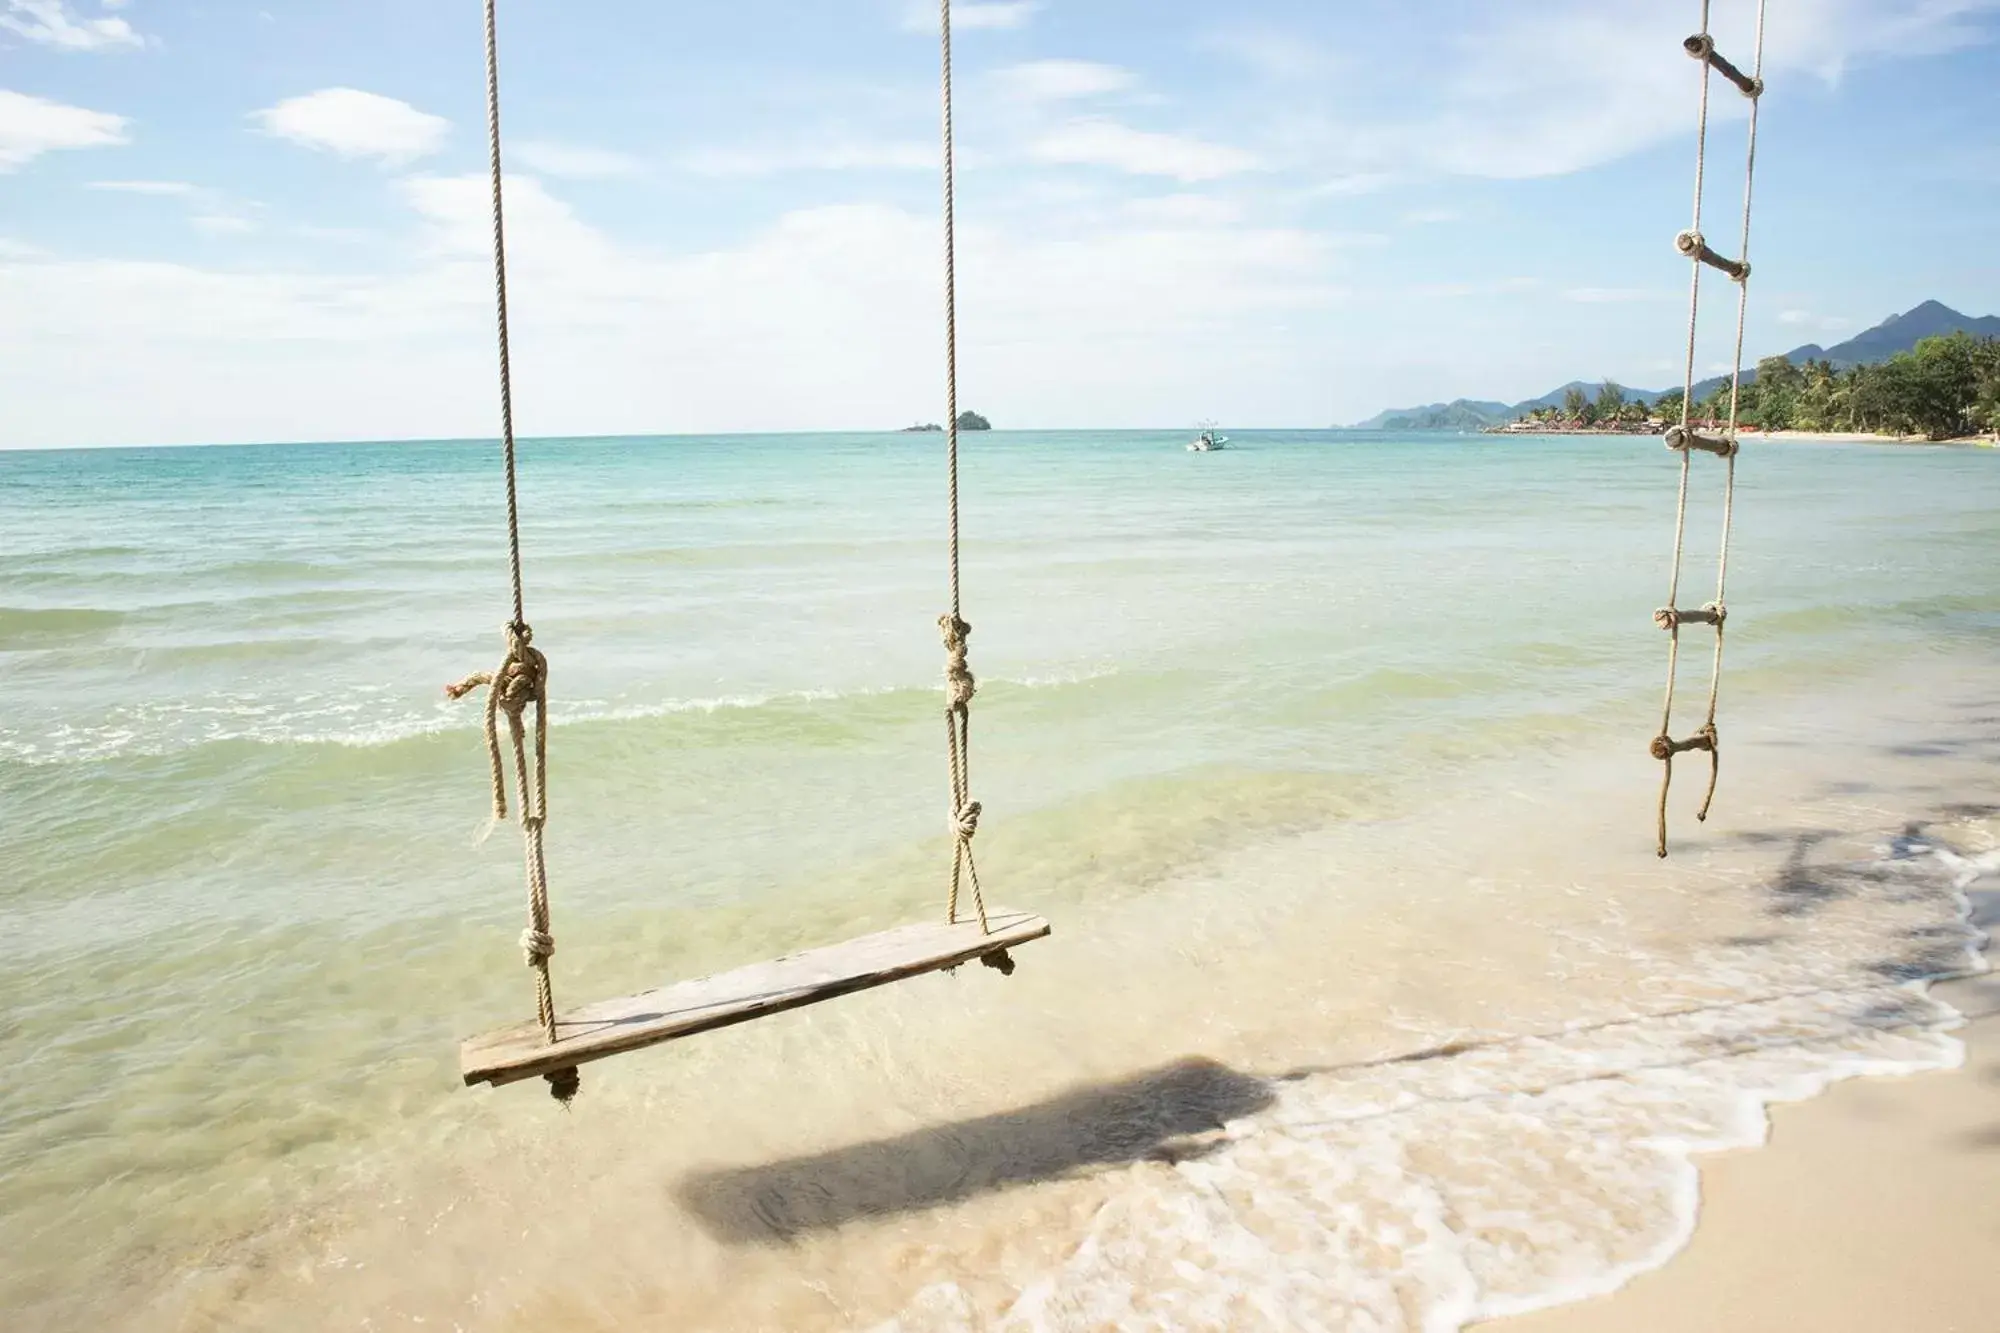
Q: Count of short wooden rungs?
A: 5